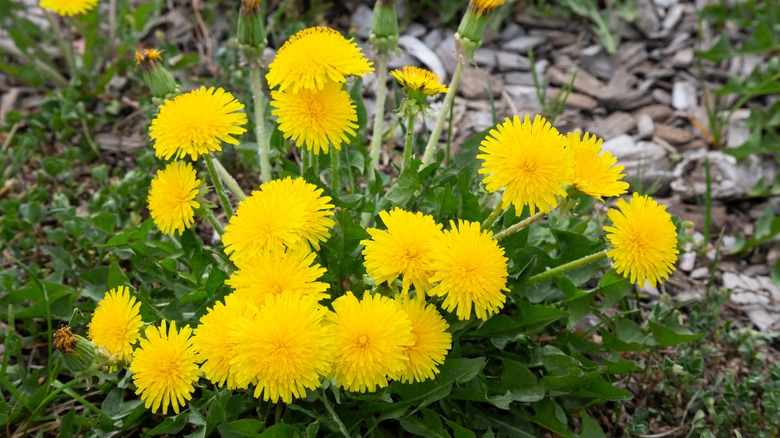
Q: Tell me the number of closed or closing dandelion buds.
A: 5